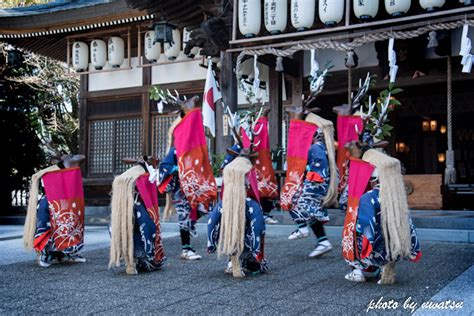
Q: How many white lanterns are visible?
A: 13